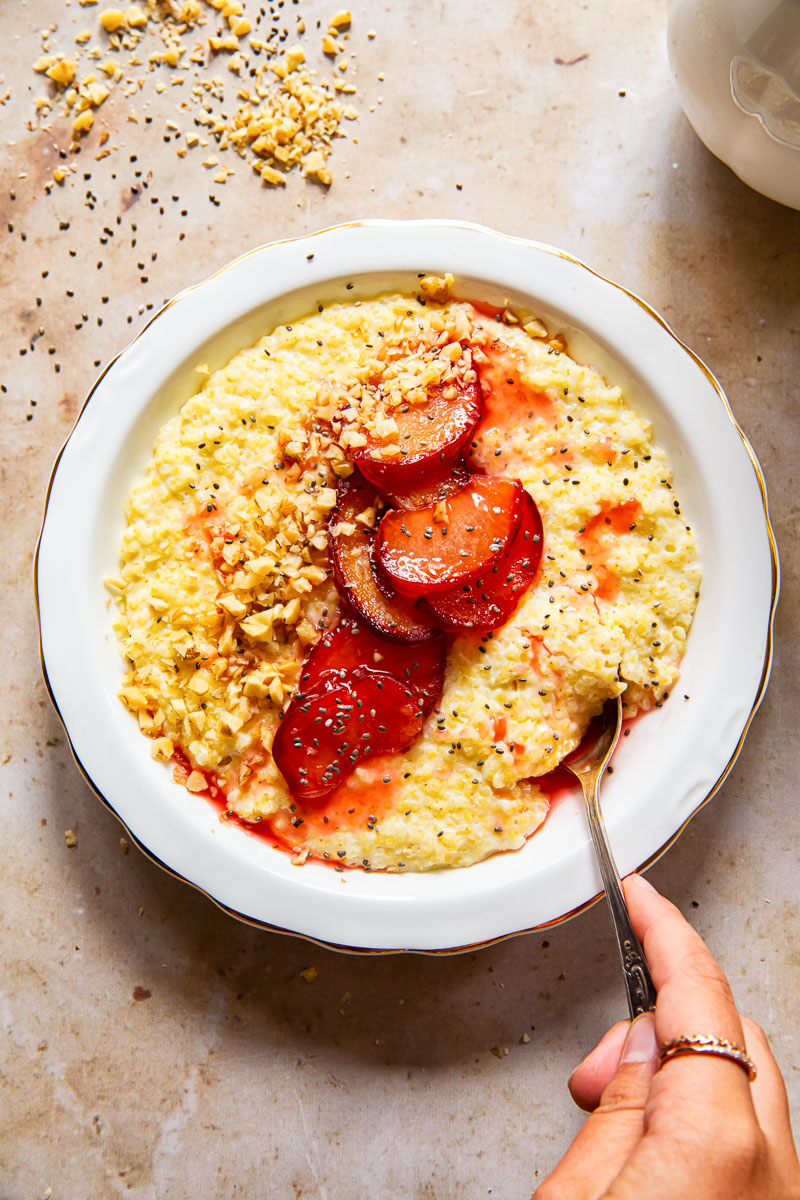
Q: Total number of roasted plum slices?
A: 7